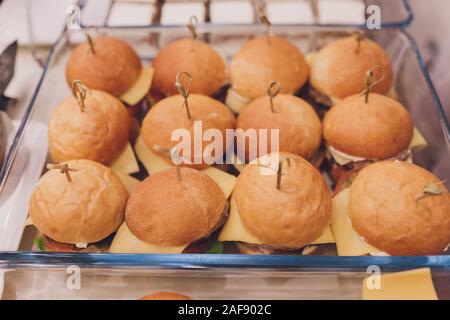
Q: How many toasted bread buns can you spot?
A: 12